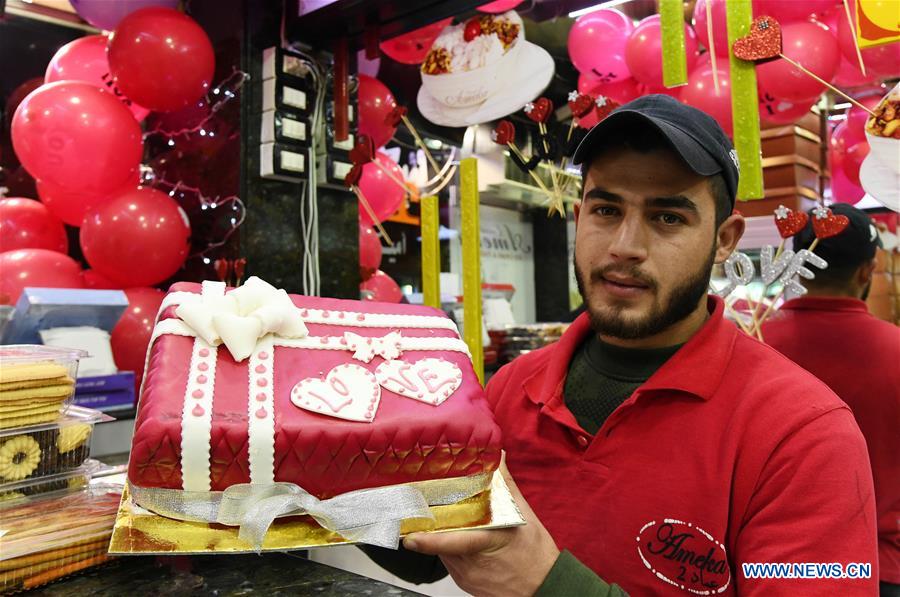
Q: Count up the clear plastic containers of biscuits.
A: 3